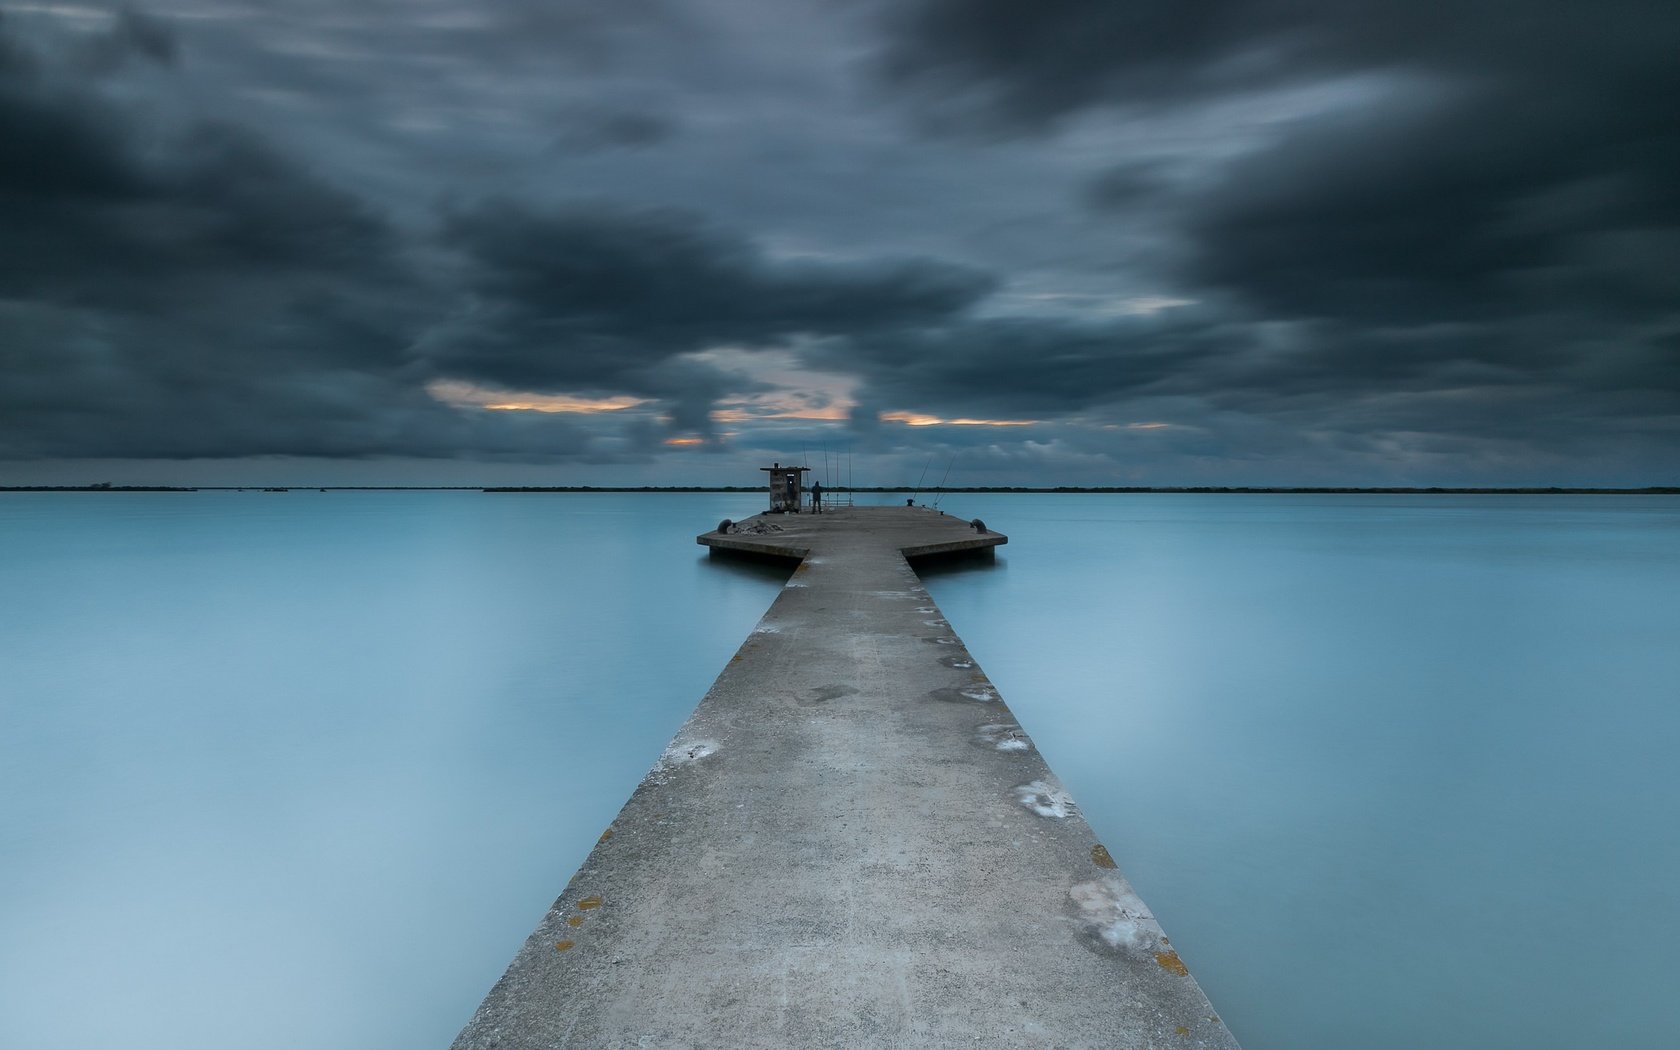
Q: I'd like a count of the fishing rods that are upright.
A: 4